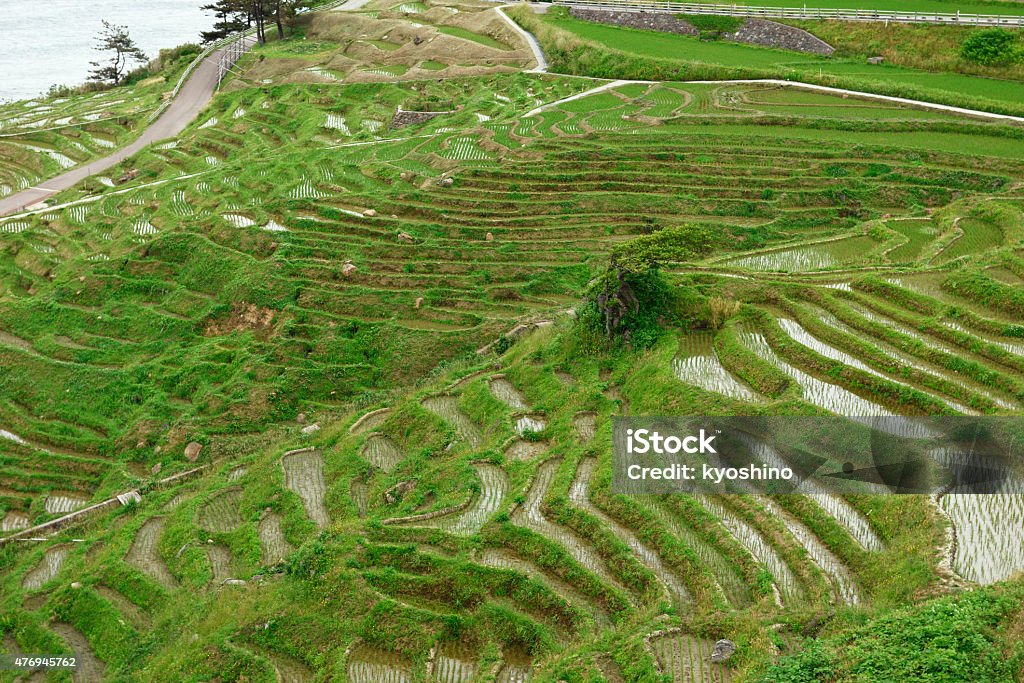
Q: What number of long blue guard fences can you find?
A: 0